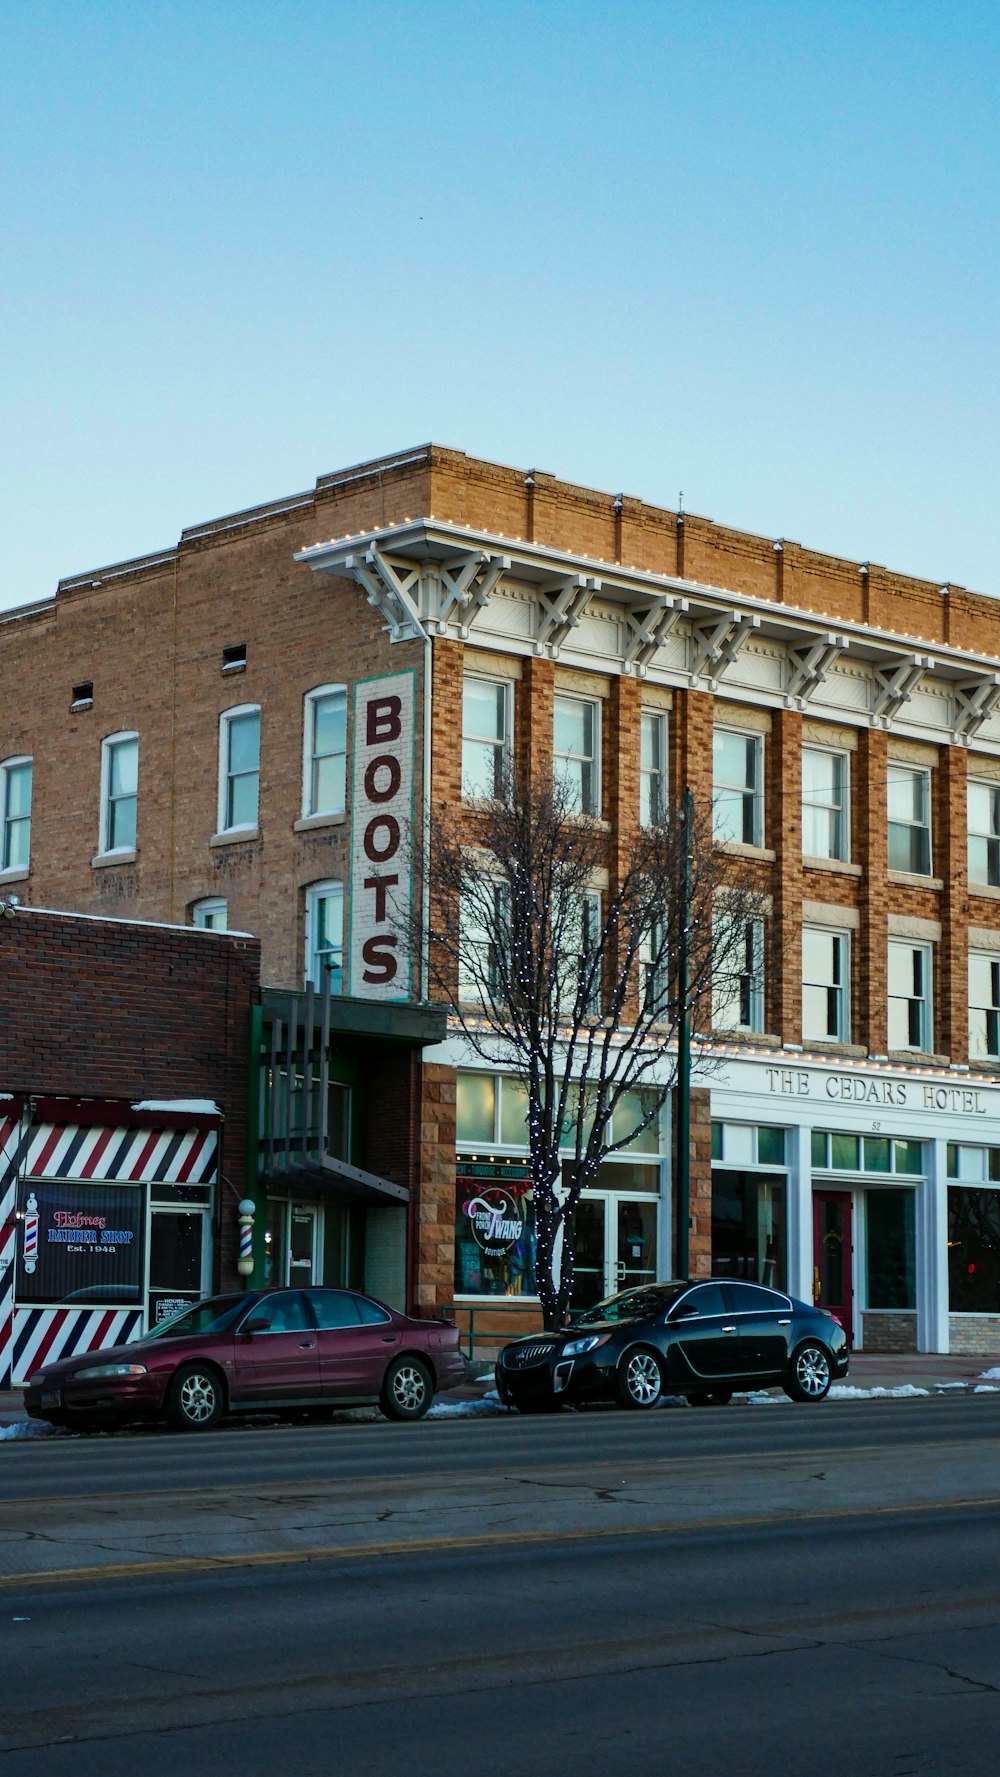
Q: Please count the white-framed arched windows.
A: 6